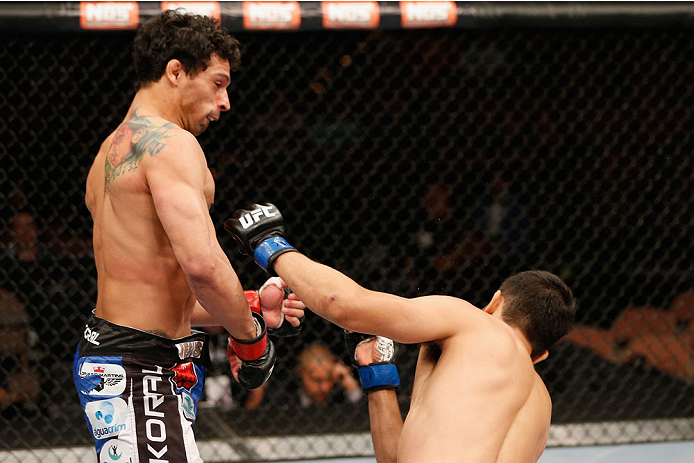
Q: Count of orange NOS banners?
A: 5